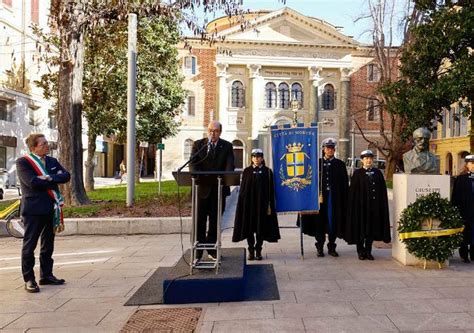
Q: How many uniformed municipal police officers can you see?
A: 4